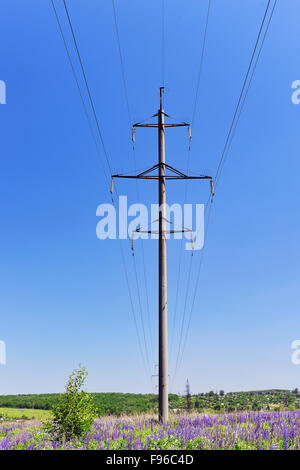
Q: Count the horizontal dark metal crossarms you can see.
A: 3